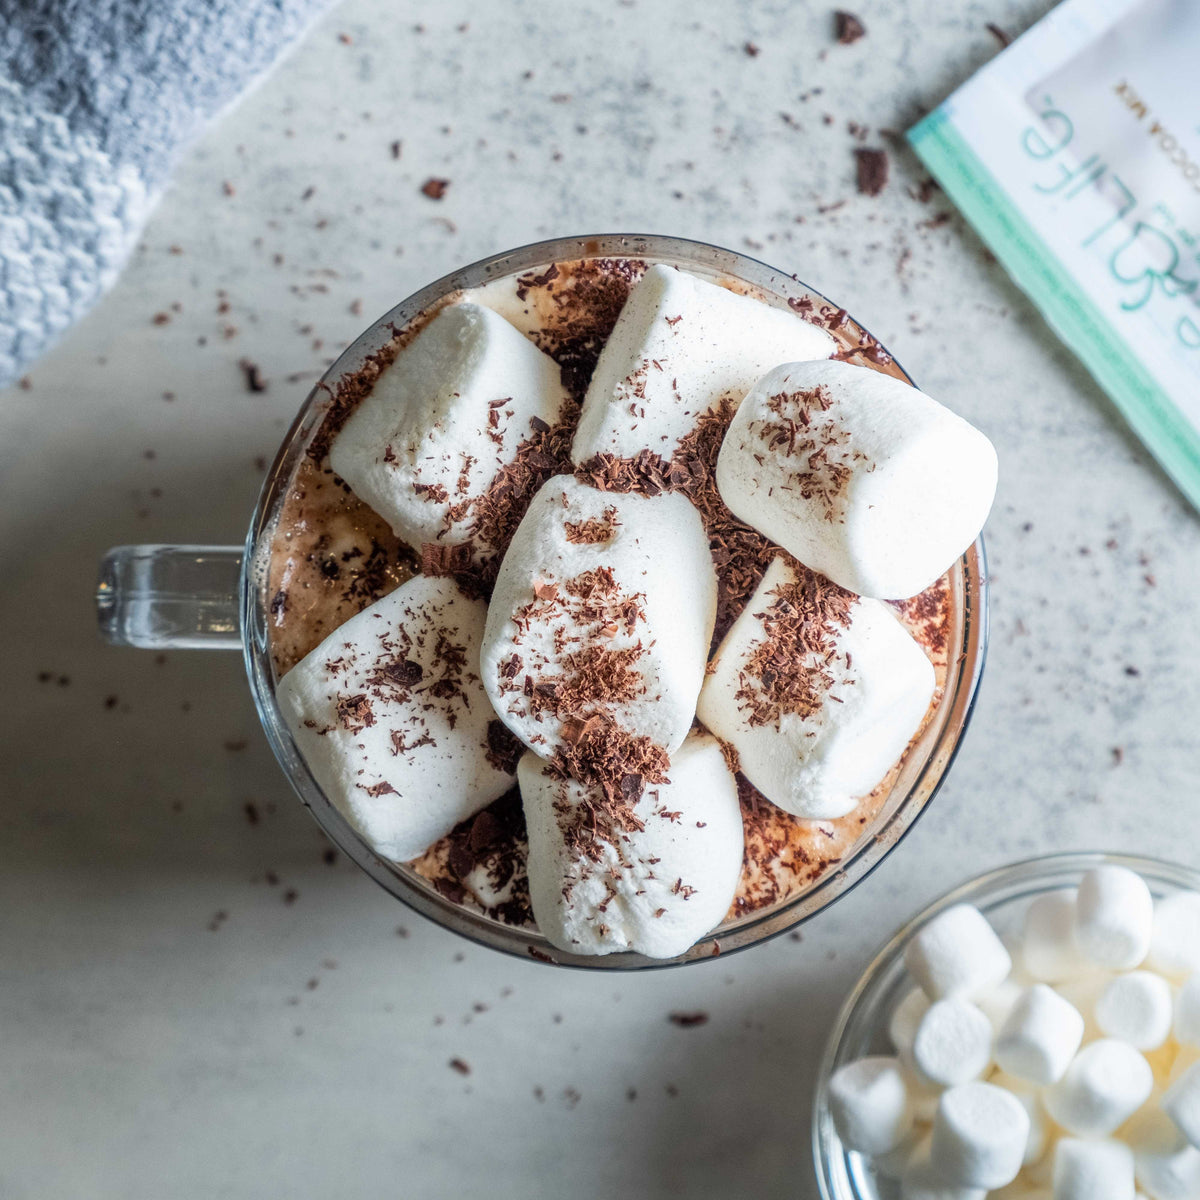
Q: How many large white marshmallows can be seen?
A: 7